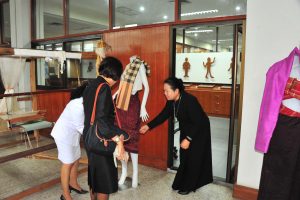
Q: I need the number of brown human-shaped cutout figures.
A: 3